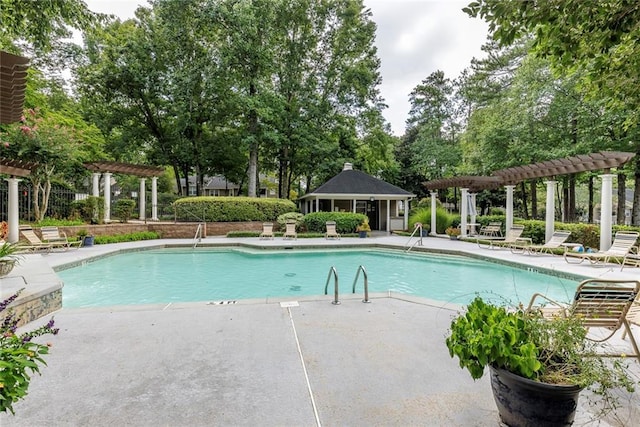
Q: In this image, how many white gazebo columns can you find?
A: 11